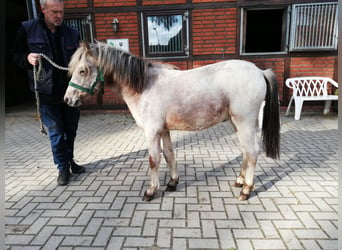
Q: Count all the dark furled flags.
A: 0